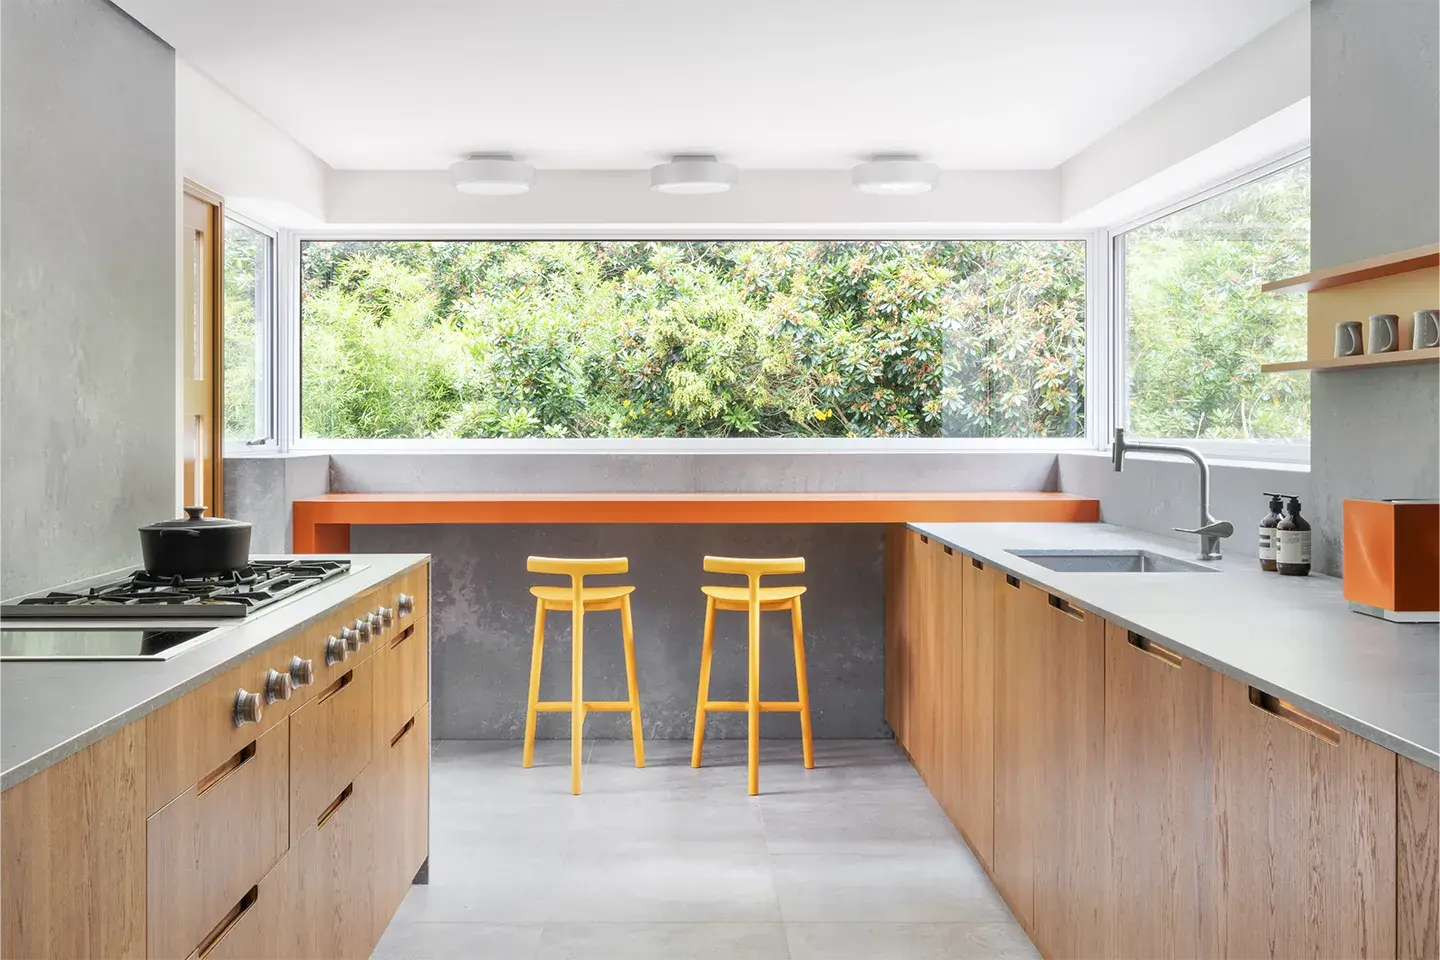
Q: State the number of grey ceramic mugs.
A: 3